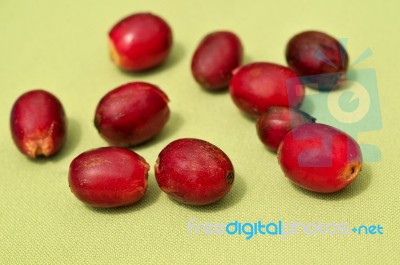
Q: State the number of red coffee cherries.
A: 10